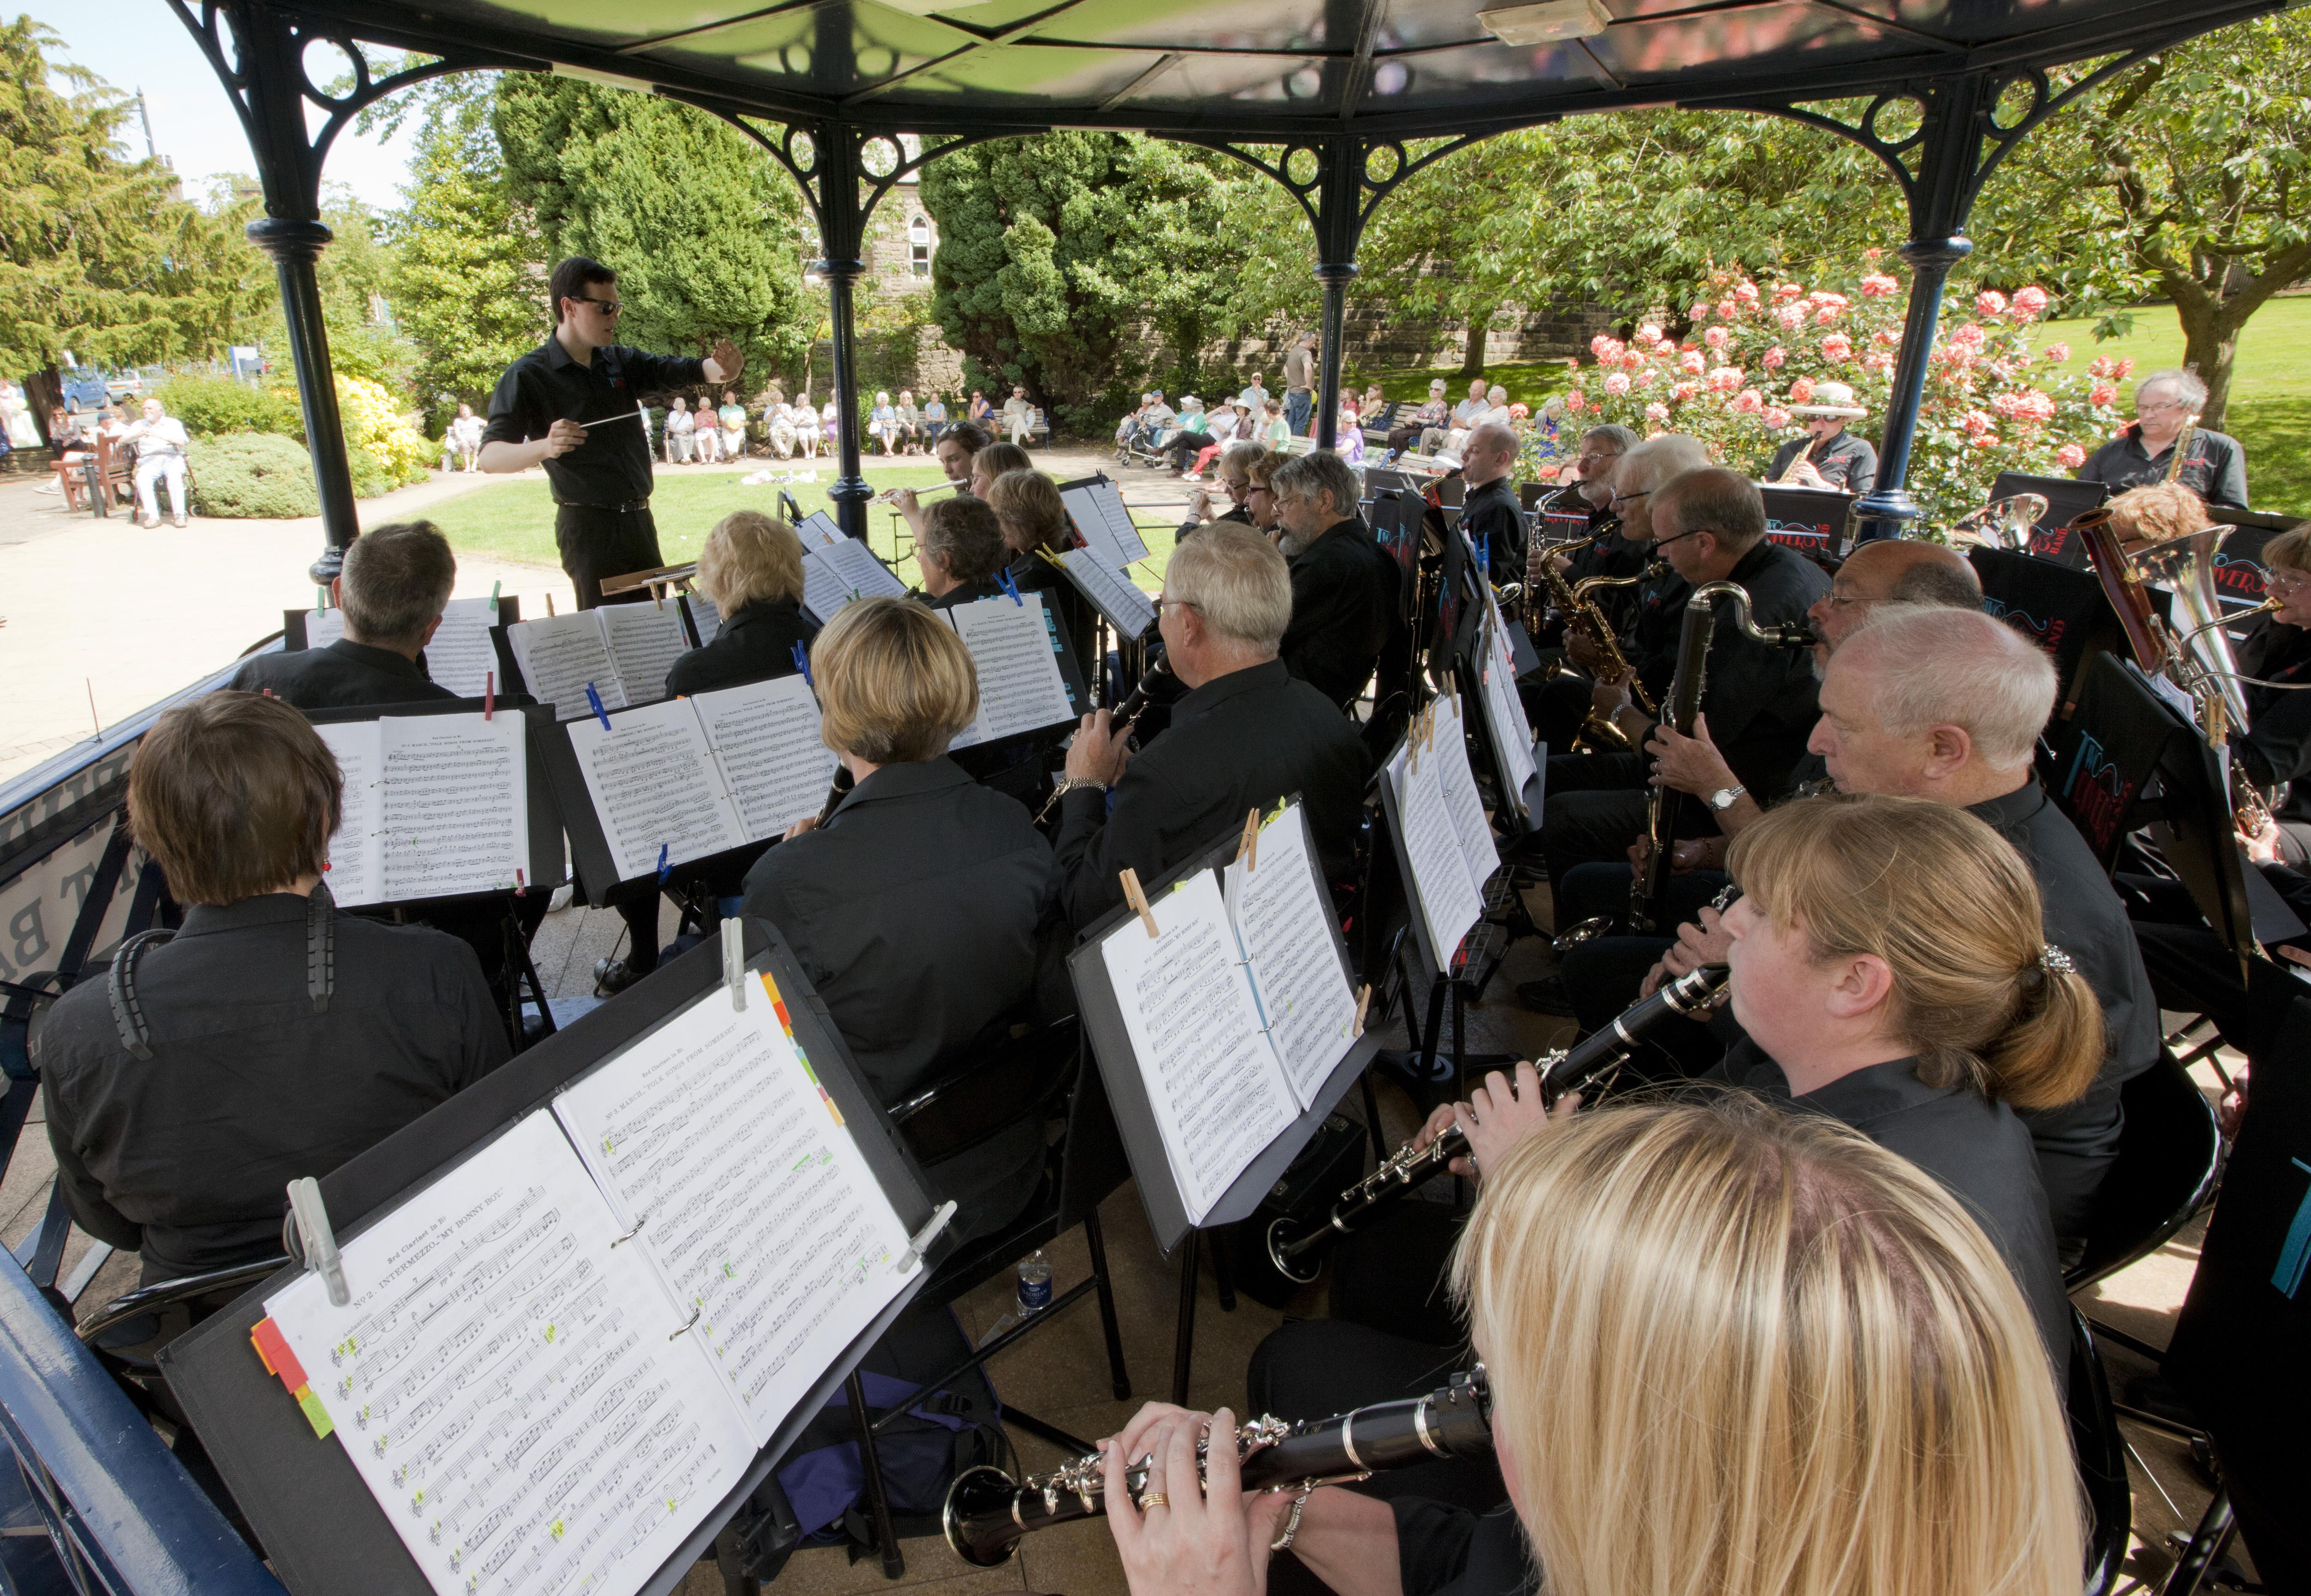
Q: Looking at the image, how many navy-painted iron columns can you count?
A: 4